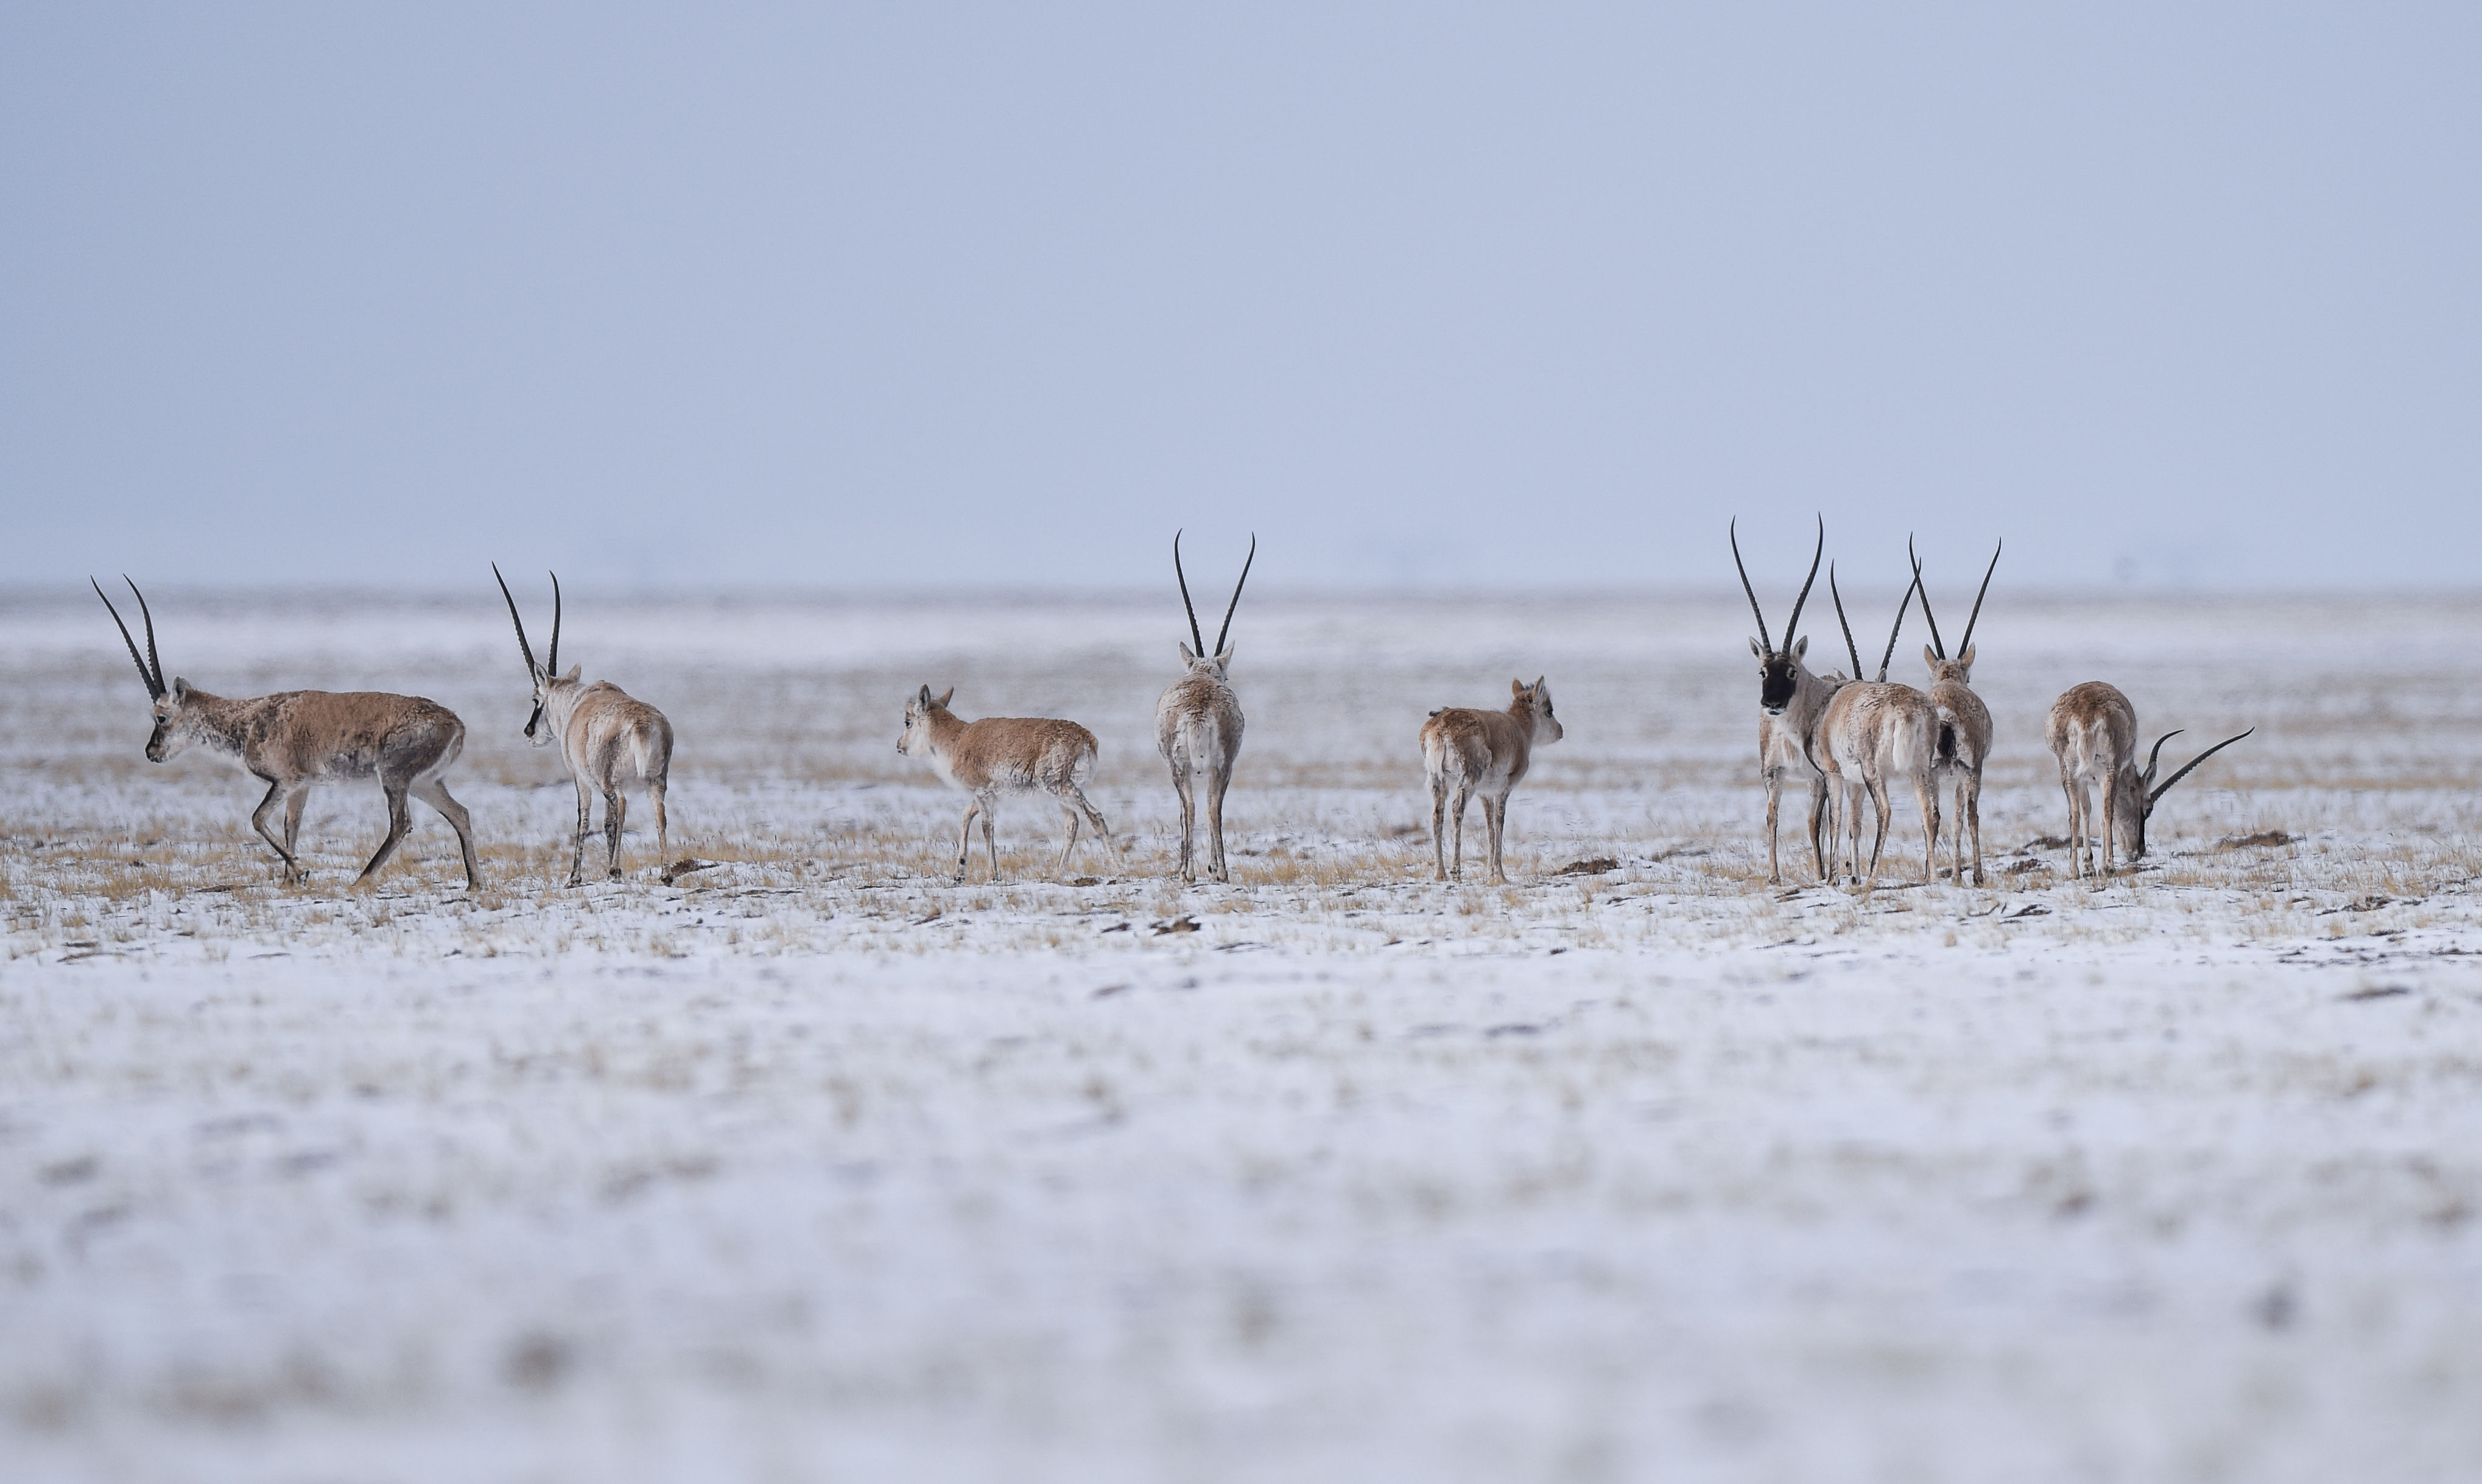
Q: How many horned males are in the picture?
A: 7